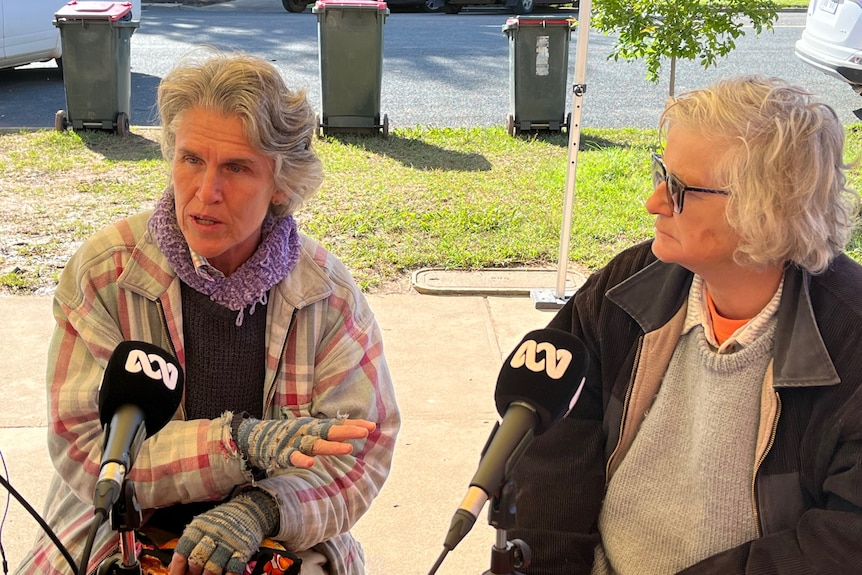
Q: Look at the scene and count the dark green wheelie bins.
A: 3